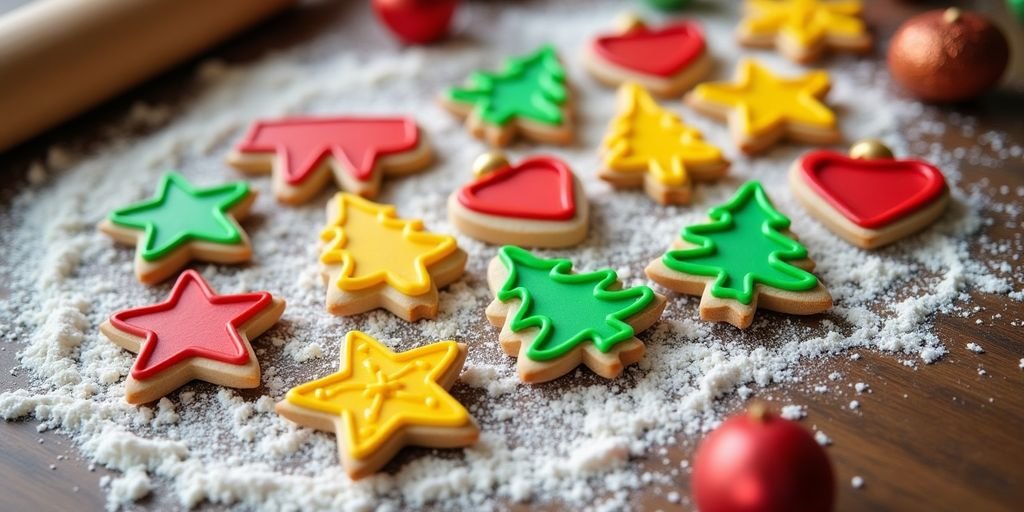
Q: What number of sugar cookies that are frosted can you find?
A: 14